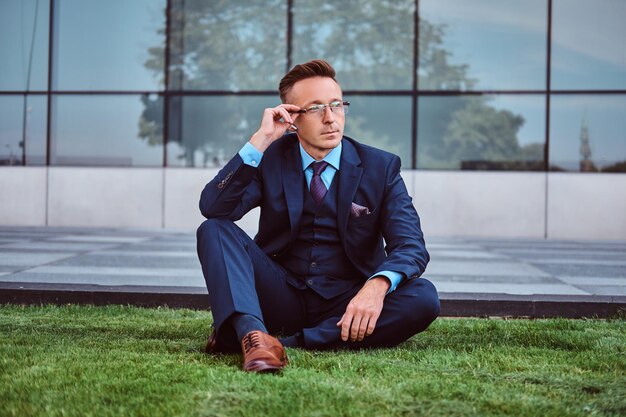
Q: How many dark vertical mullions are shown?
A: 5